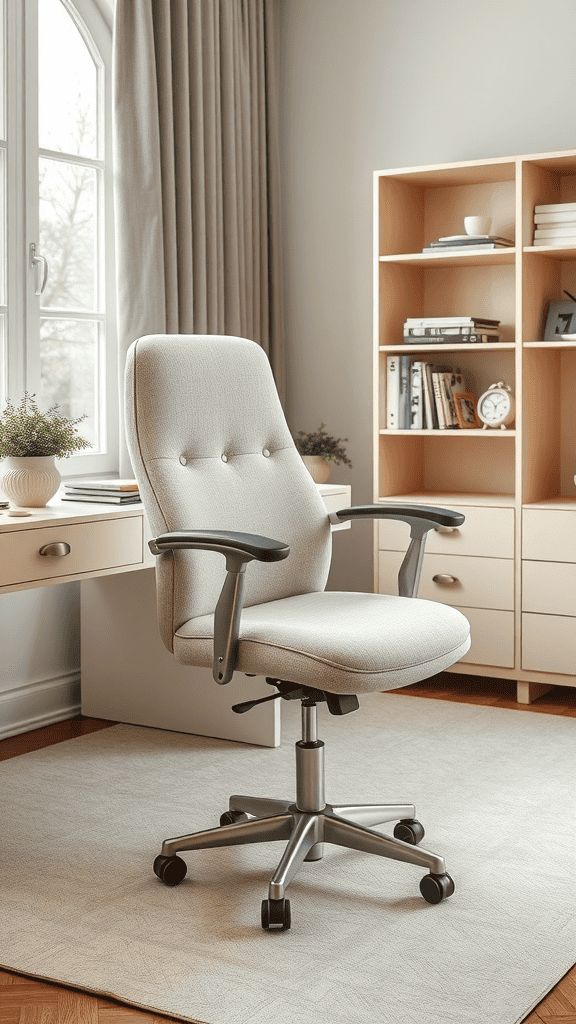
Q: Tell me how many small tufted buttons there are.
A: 3